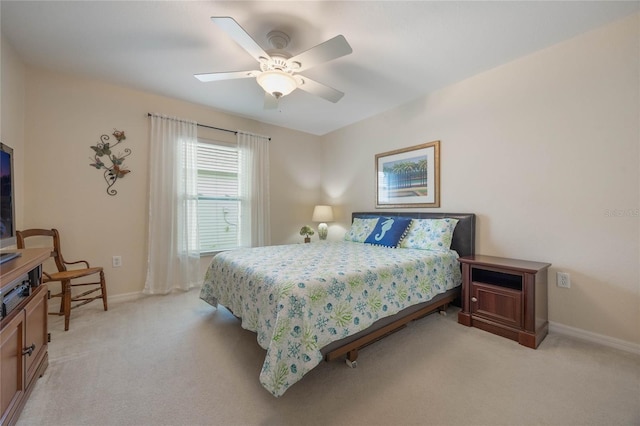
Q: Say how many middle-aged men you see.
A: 0